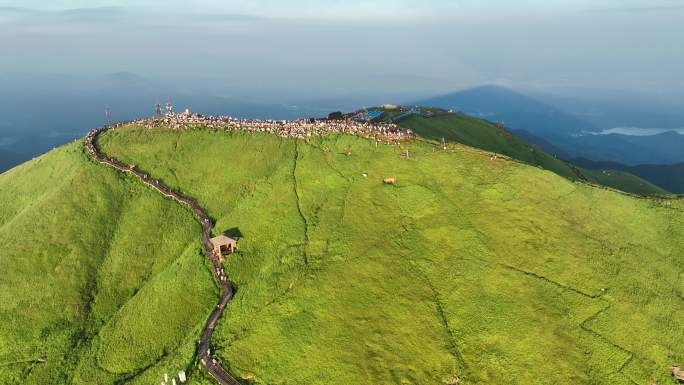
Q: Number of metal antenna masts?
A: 3